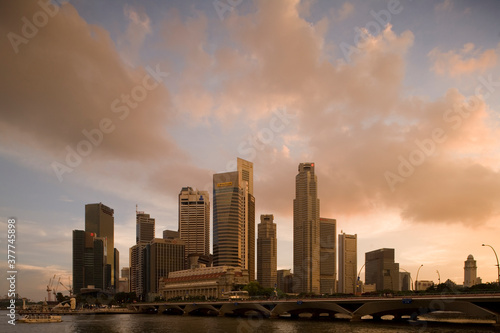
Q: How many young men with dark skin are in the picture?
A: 0